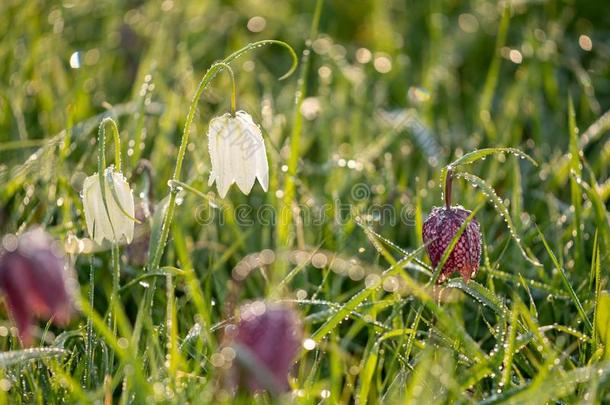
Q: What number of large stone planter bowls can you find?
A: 0